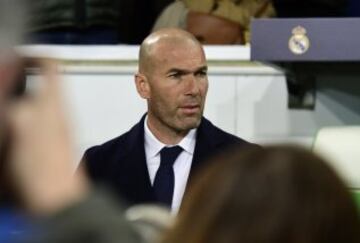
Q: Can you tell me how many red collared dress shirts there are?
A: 0